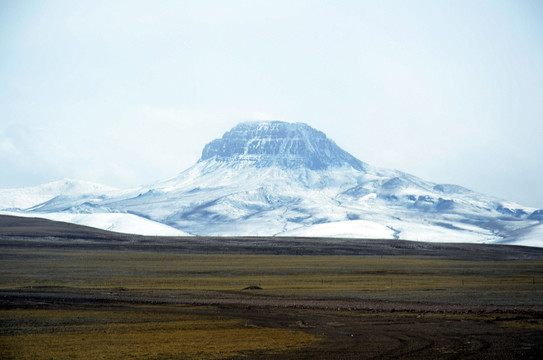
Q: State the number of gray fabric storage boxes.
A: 0